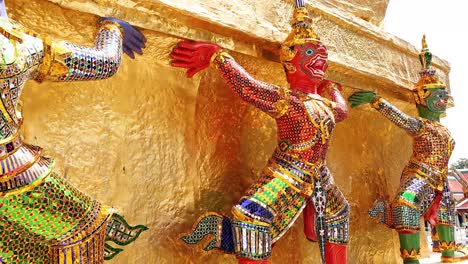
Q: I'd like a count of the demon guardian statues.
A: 3